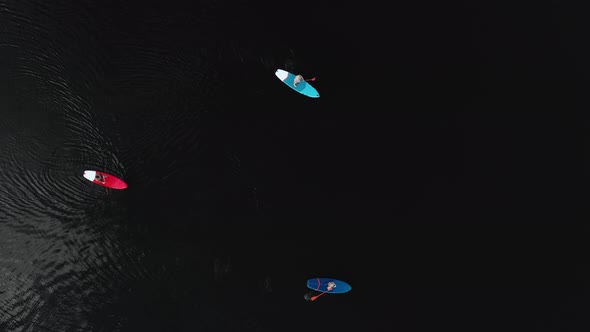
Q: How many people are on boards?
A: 3